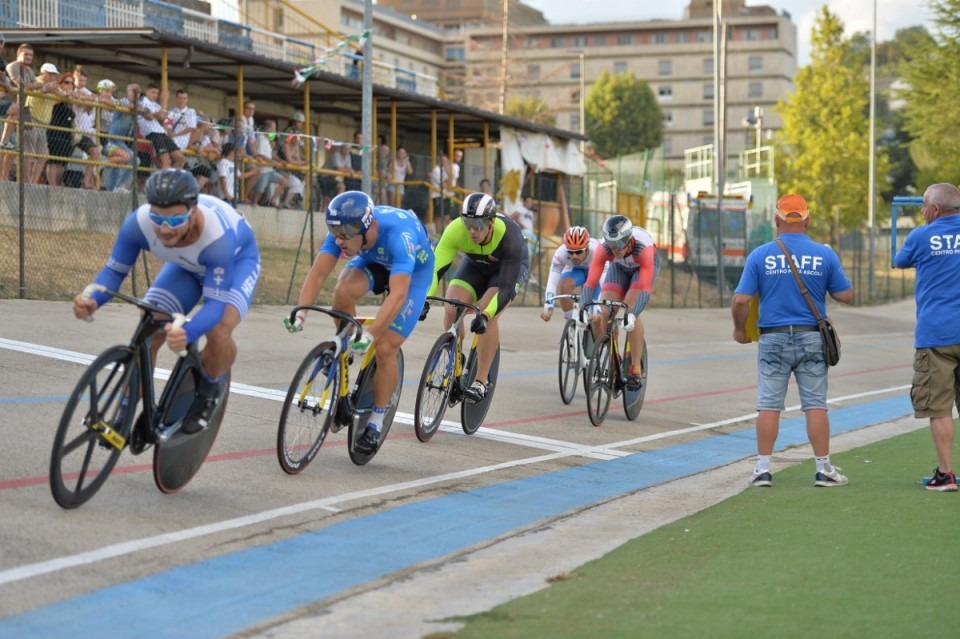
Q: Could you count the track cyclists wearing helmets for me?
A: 5